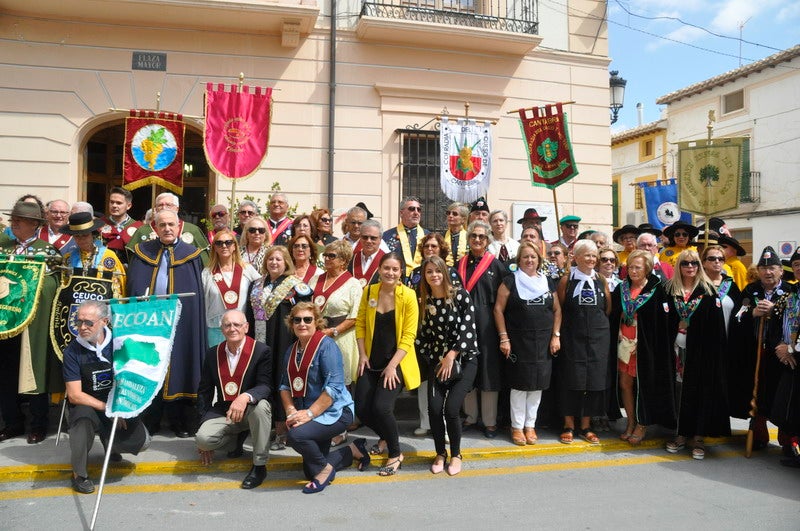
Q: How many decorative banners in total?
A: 9